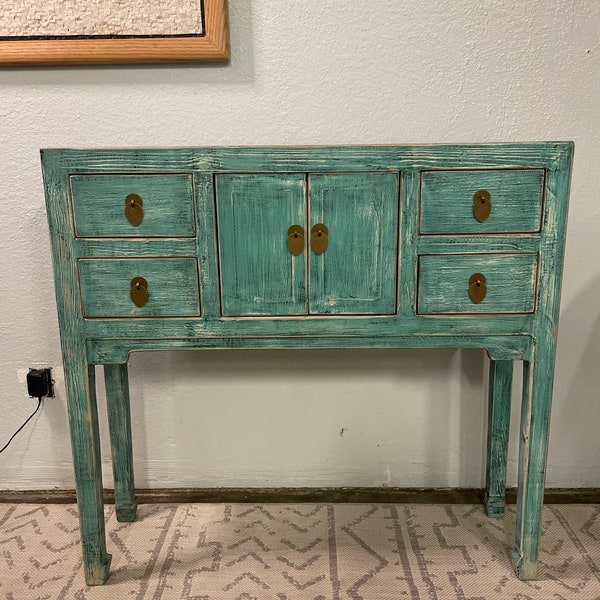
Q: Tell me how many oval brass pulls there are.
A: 6